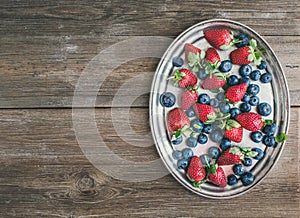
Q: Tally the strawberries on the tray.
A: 15